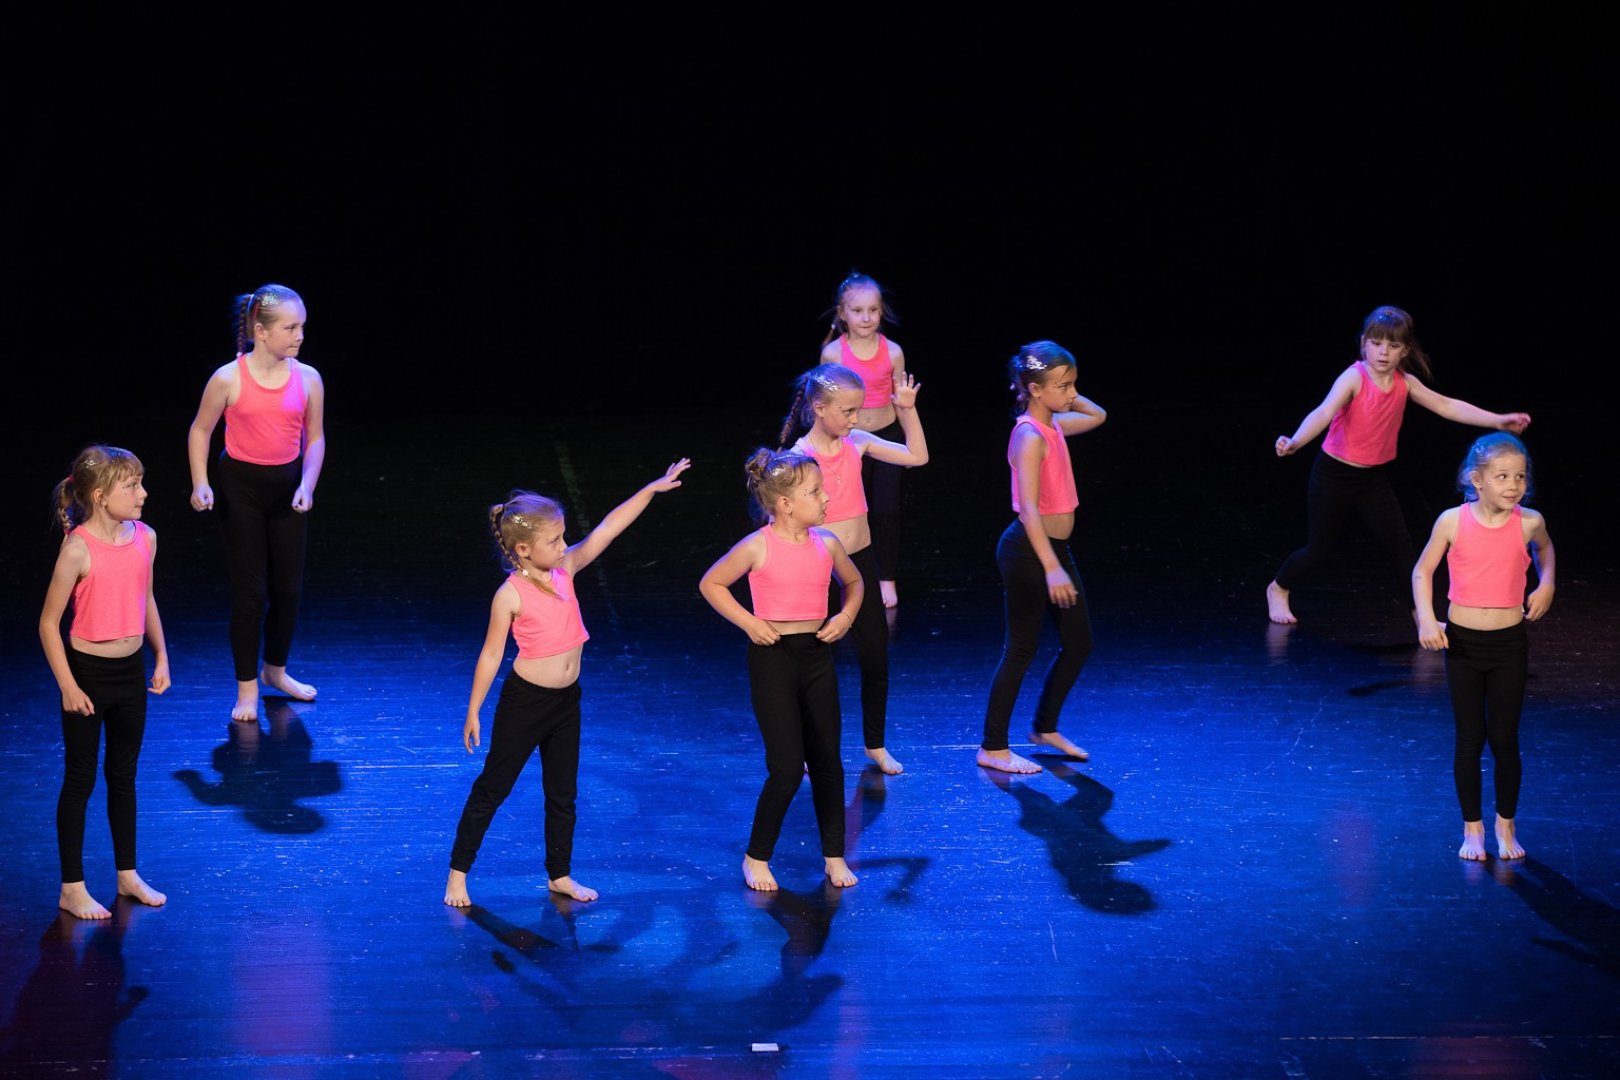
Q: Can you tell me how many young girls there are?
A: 9